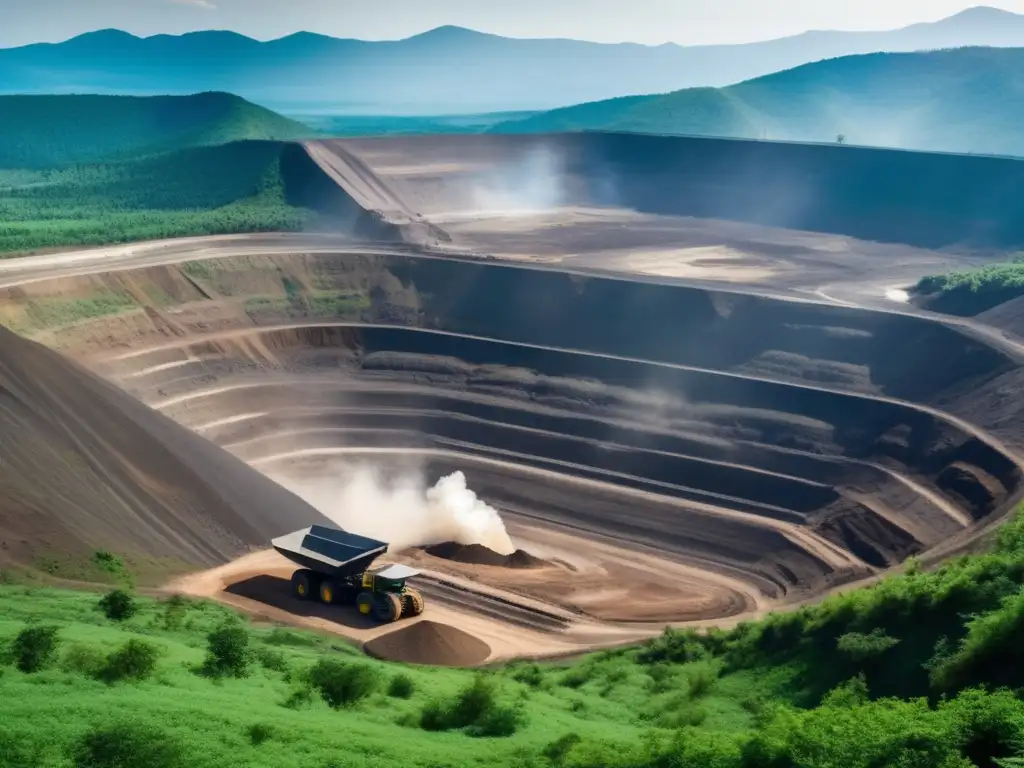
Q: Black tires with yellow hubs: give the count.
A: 3